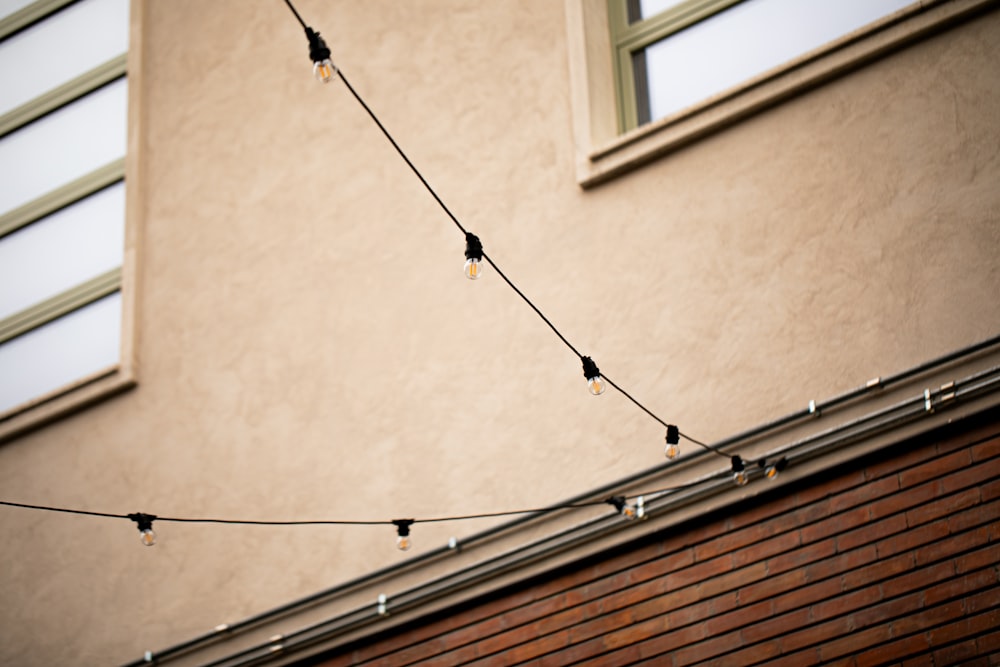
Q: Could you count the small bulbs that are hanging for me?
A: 9